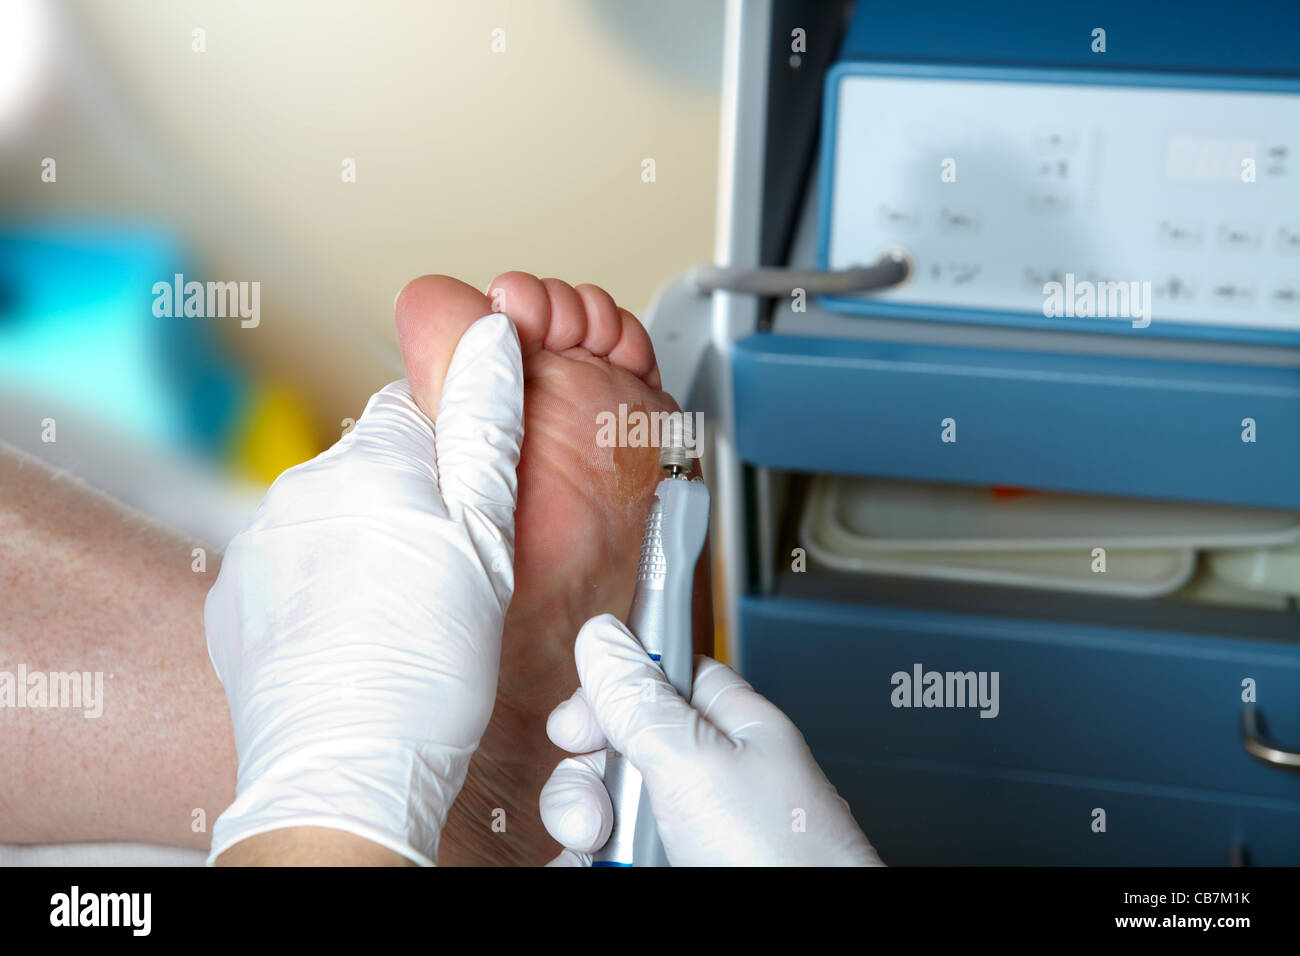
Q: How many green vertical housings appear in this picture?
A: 0